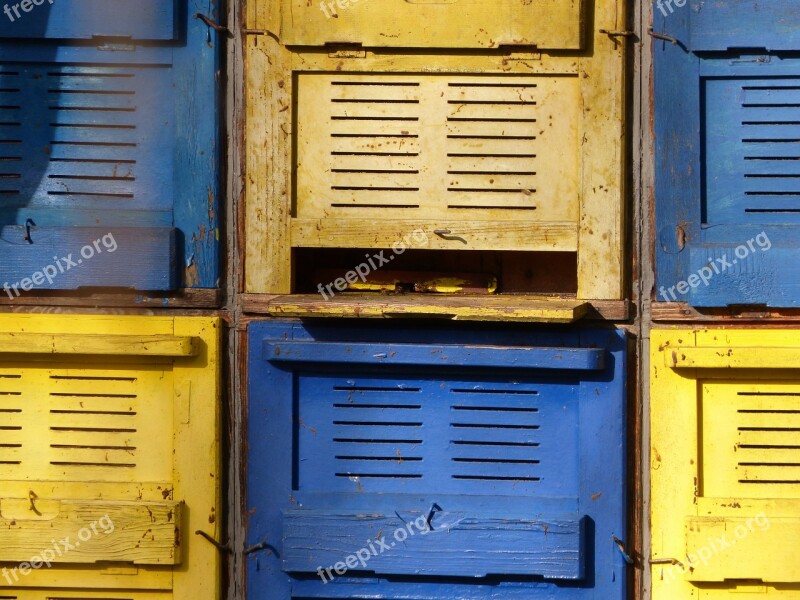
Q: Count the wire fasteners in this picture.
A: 12